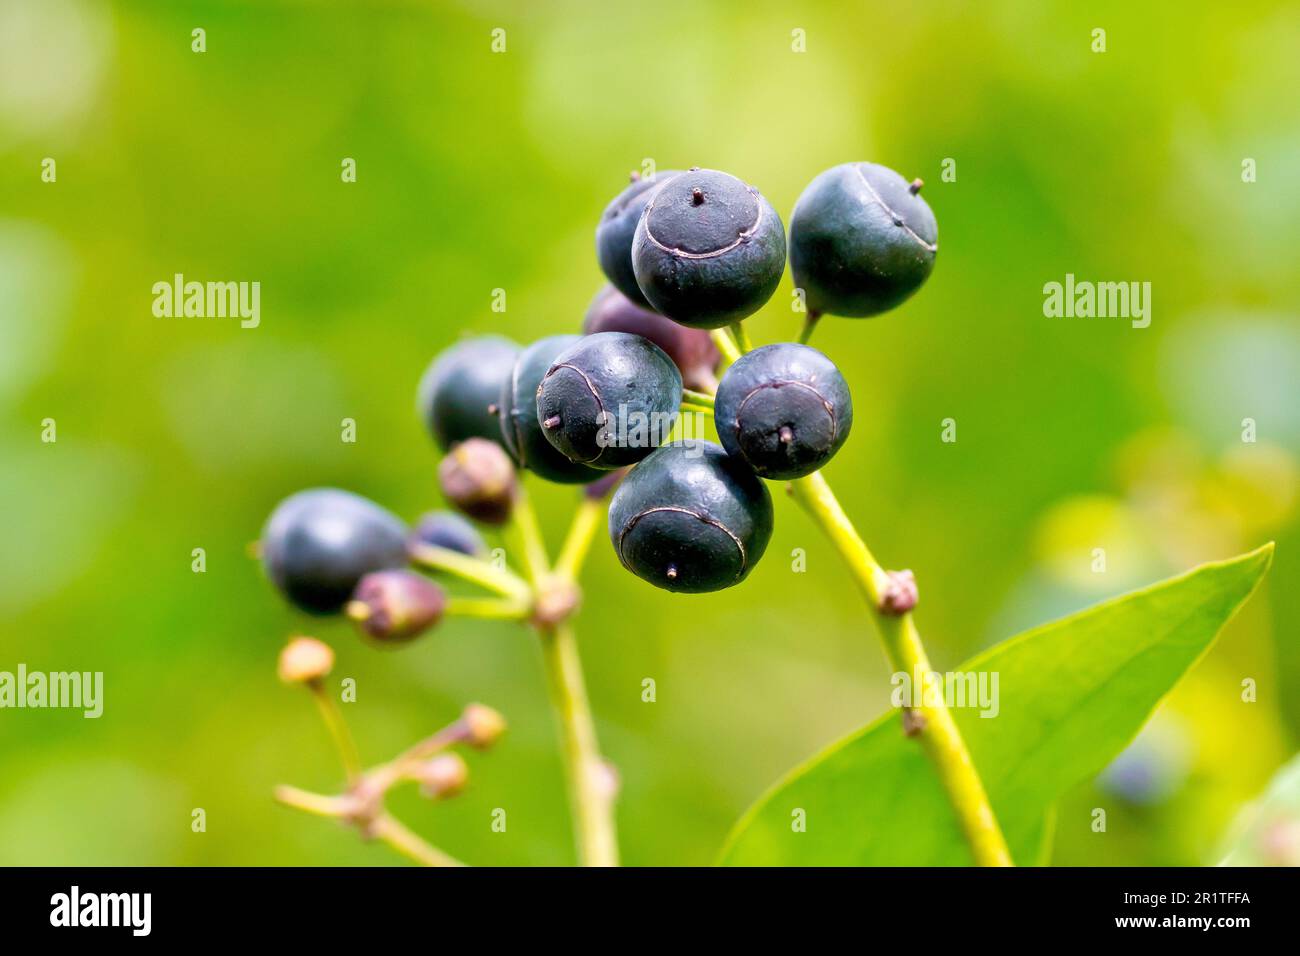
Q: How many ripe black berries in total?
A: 9